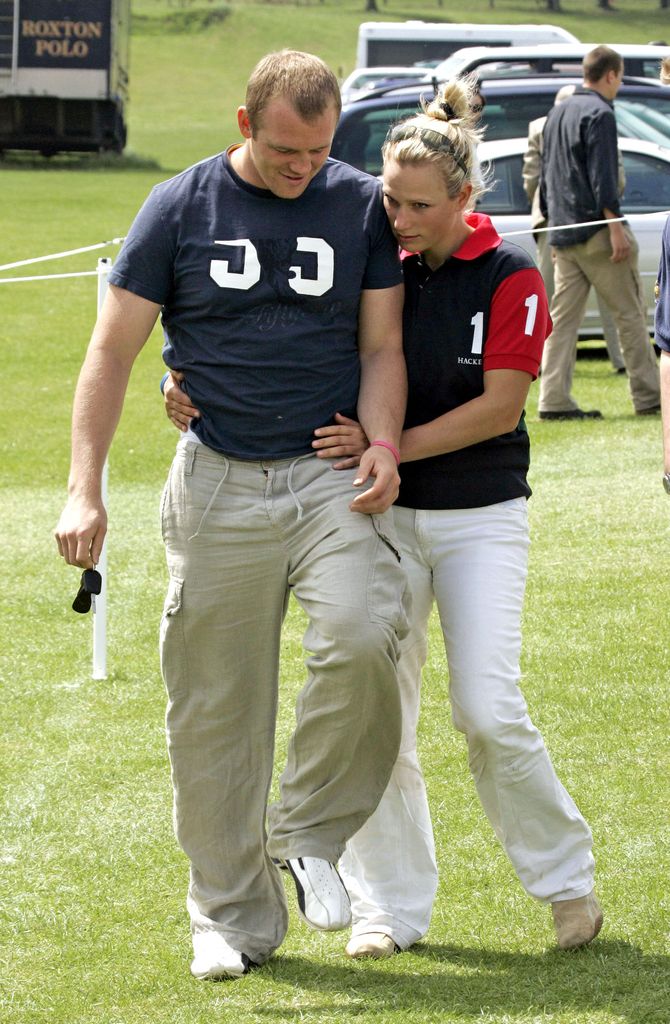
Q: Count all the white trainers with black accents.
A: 2